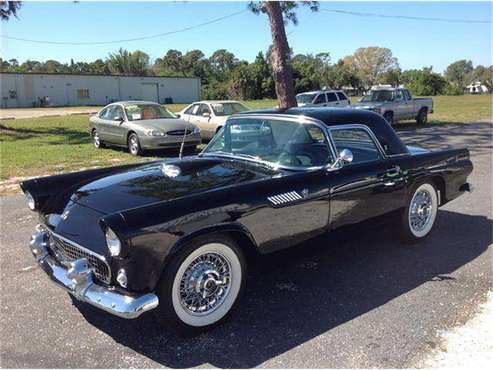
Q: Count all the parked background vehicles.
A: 4